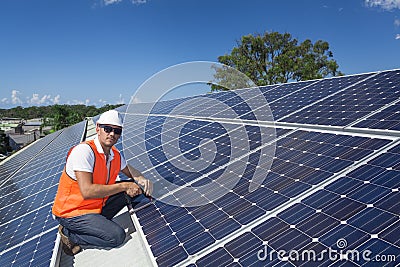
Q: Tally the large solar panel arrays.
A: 2